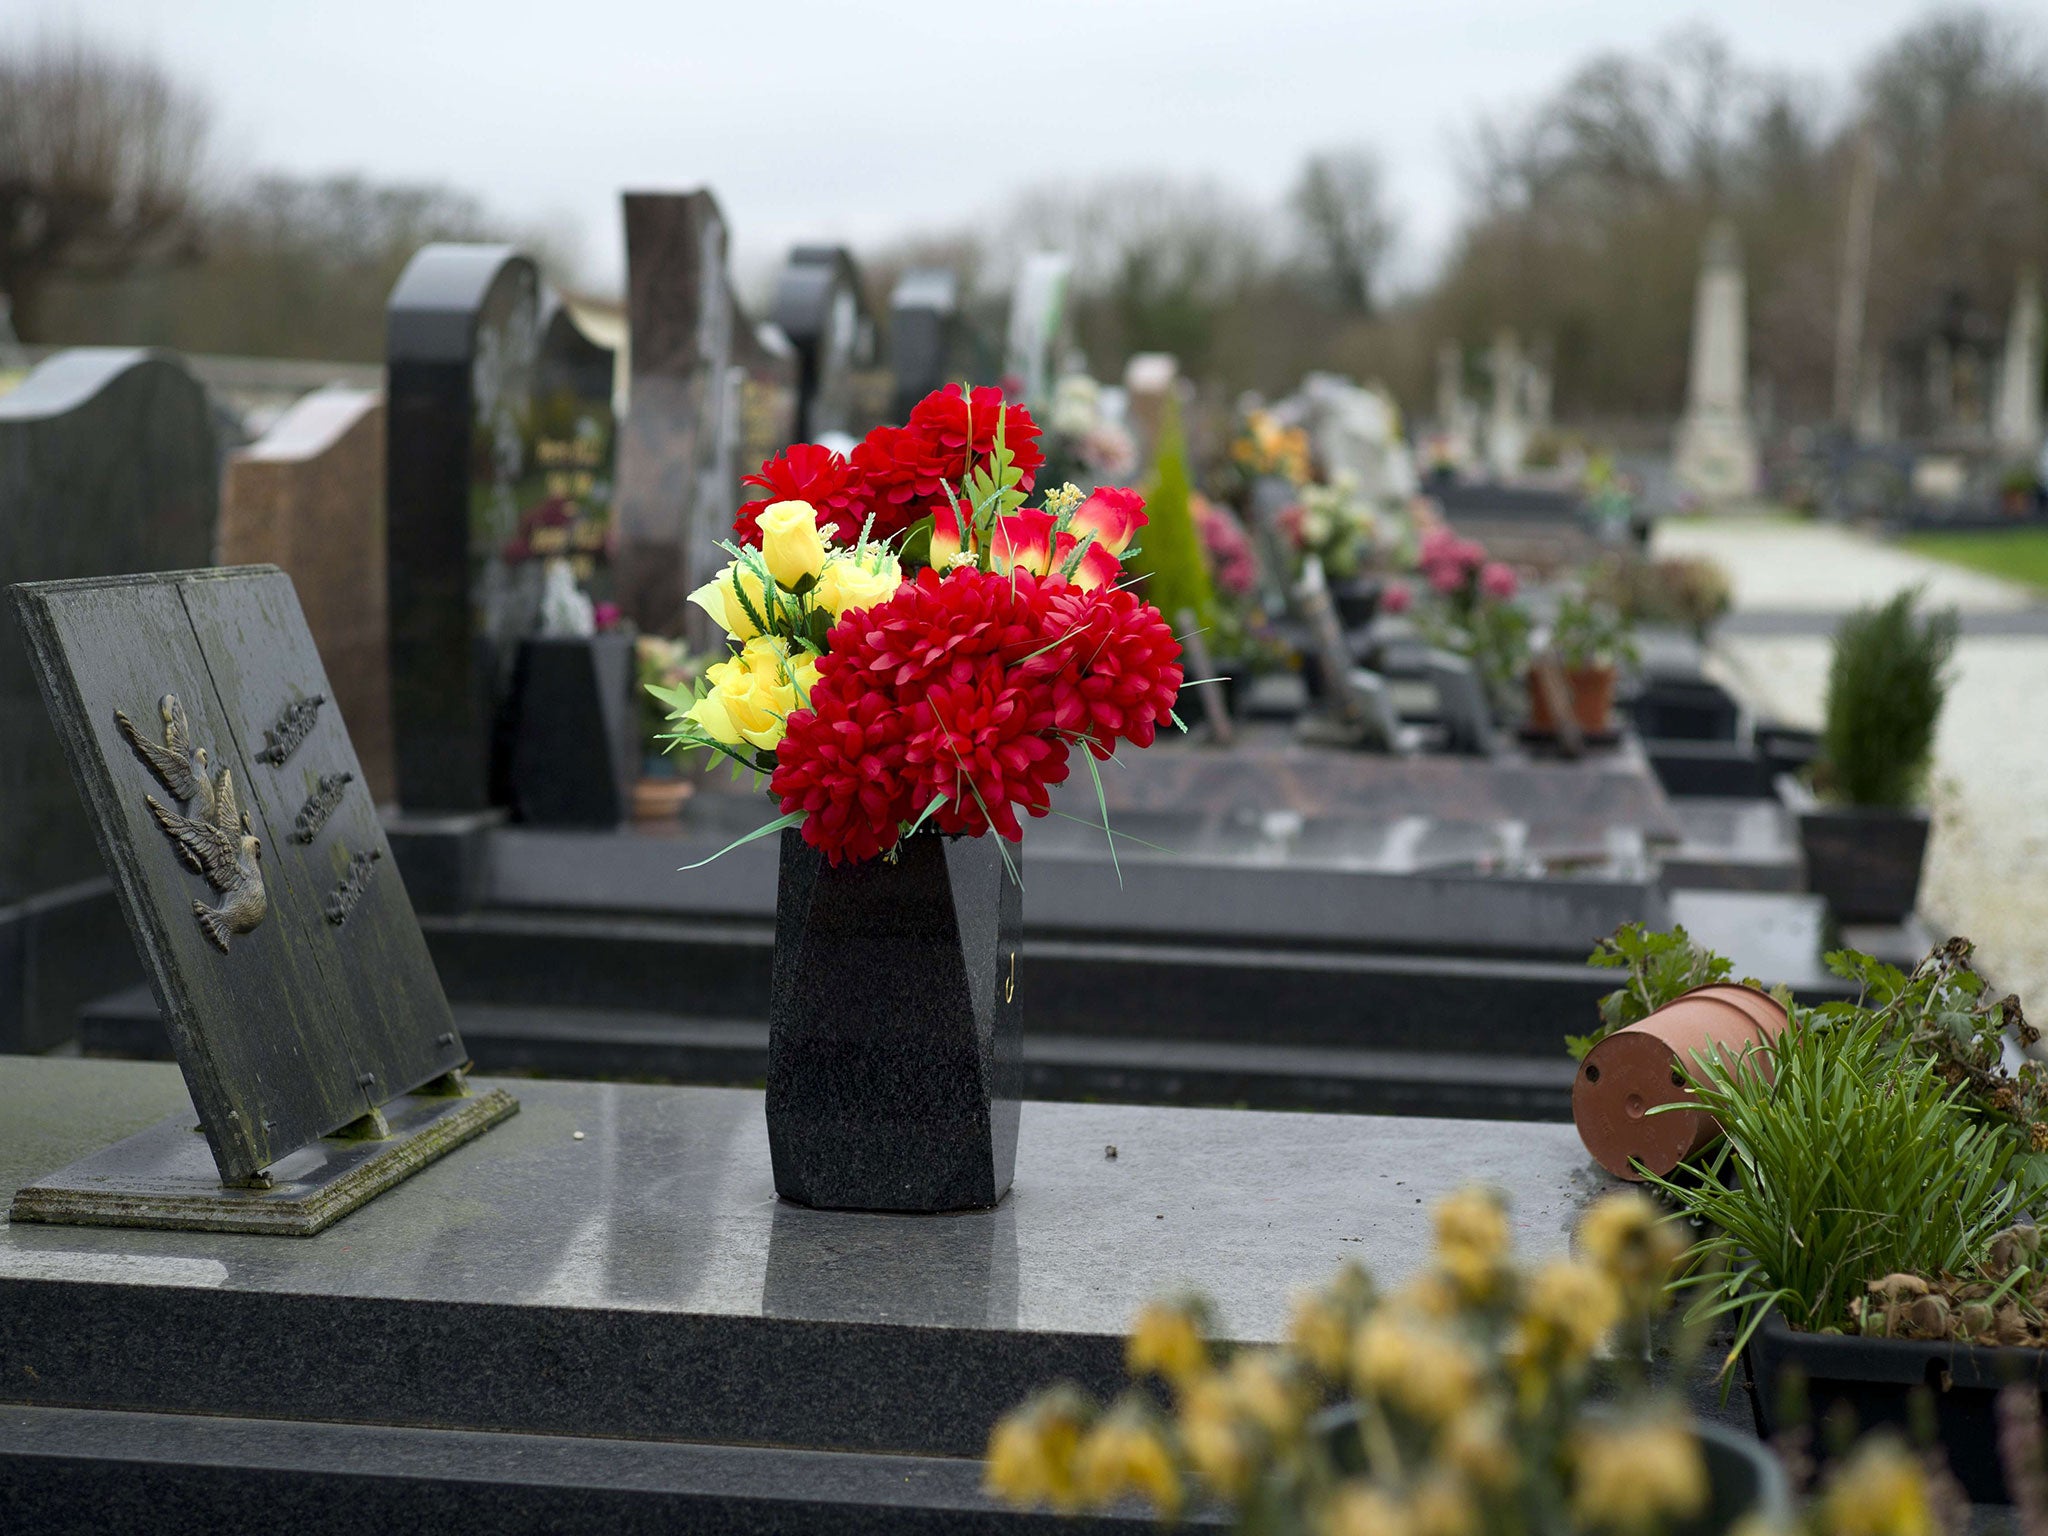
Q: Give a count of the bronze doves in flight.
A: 2